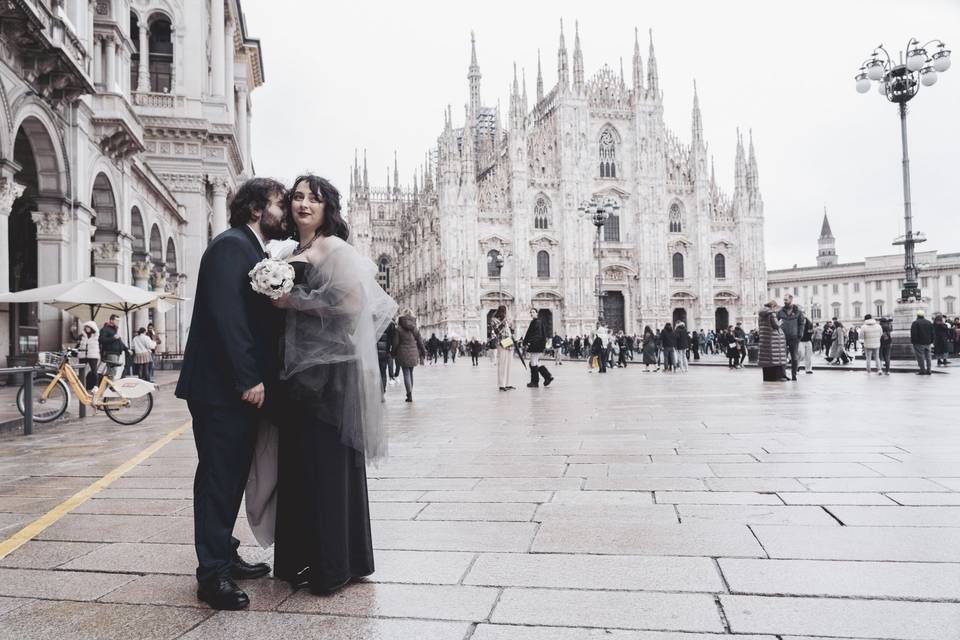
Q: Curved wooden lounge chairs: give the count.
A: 0